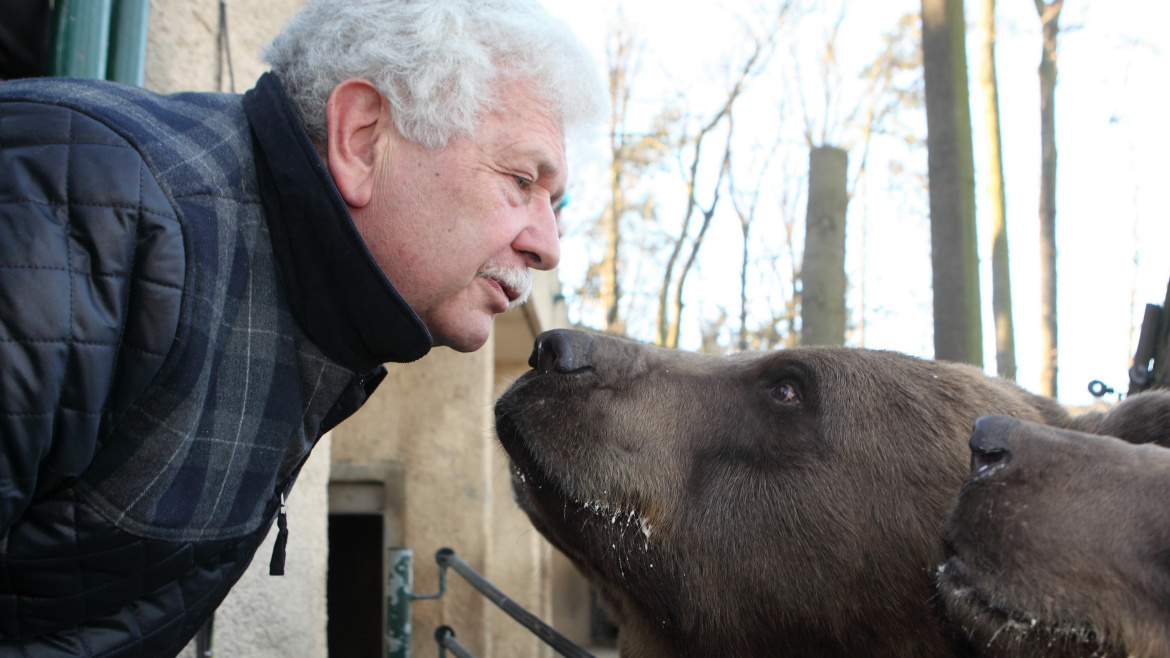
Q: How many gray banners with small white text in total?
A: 0